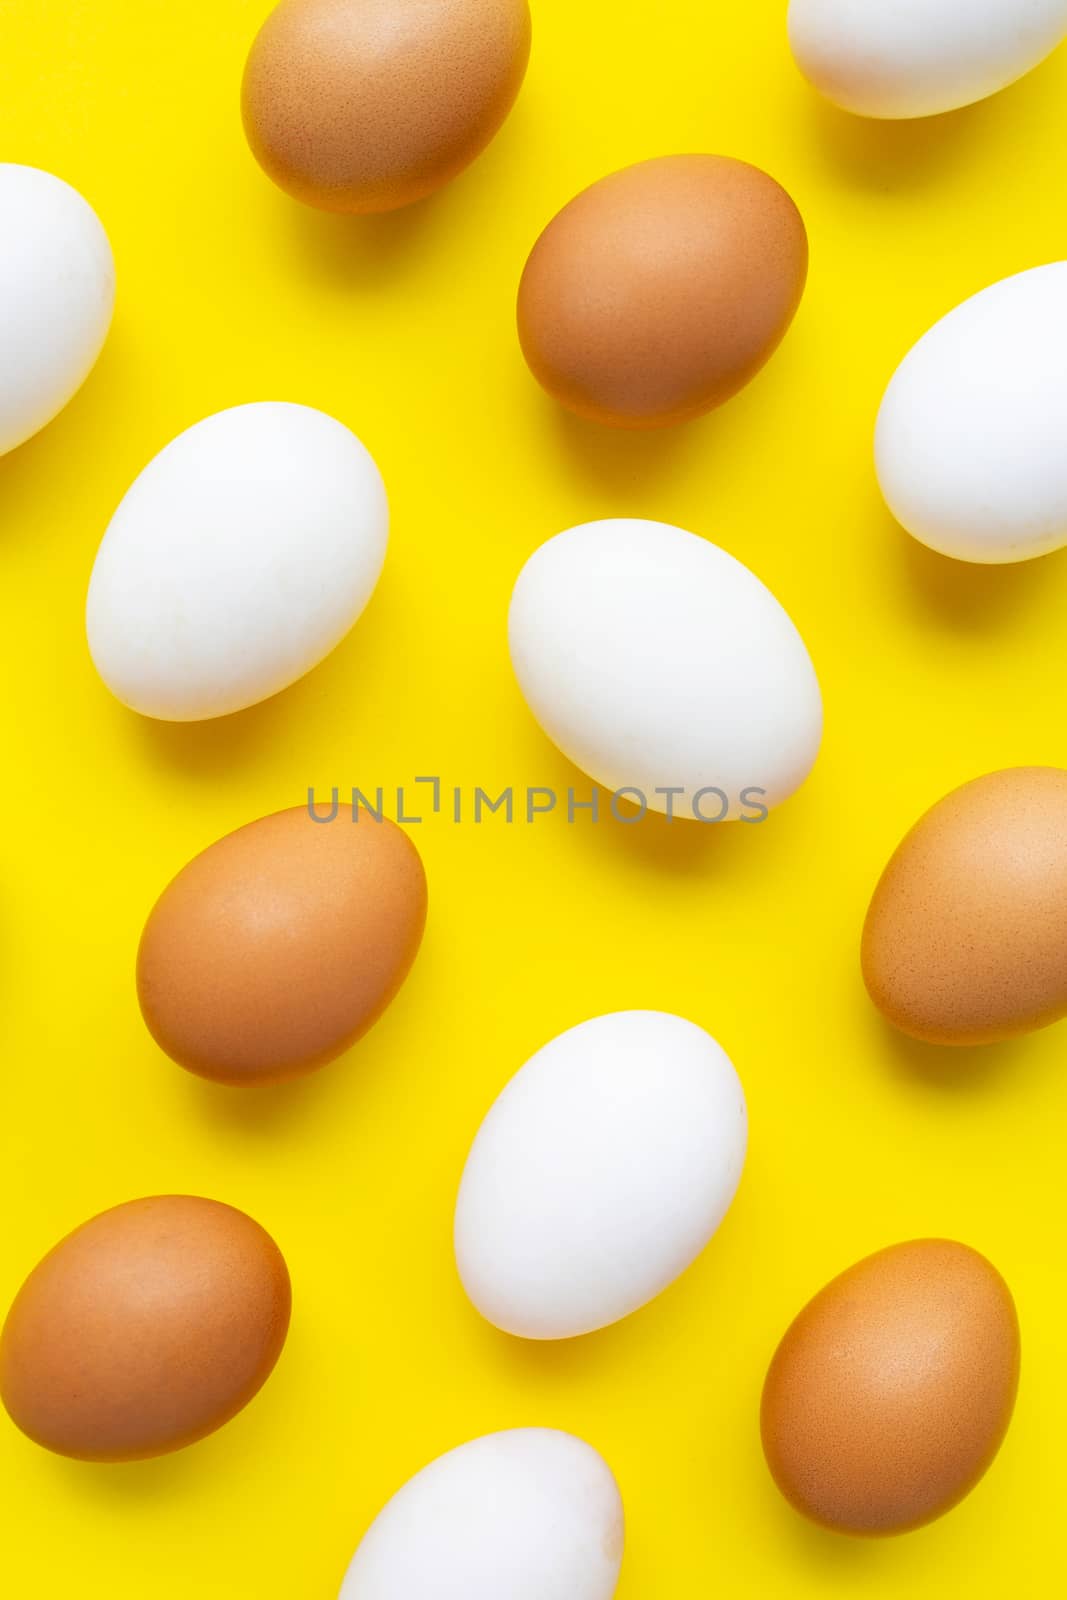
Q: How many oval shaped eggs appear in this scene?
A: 13